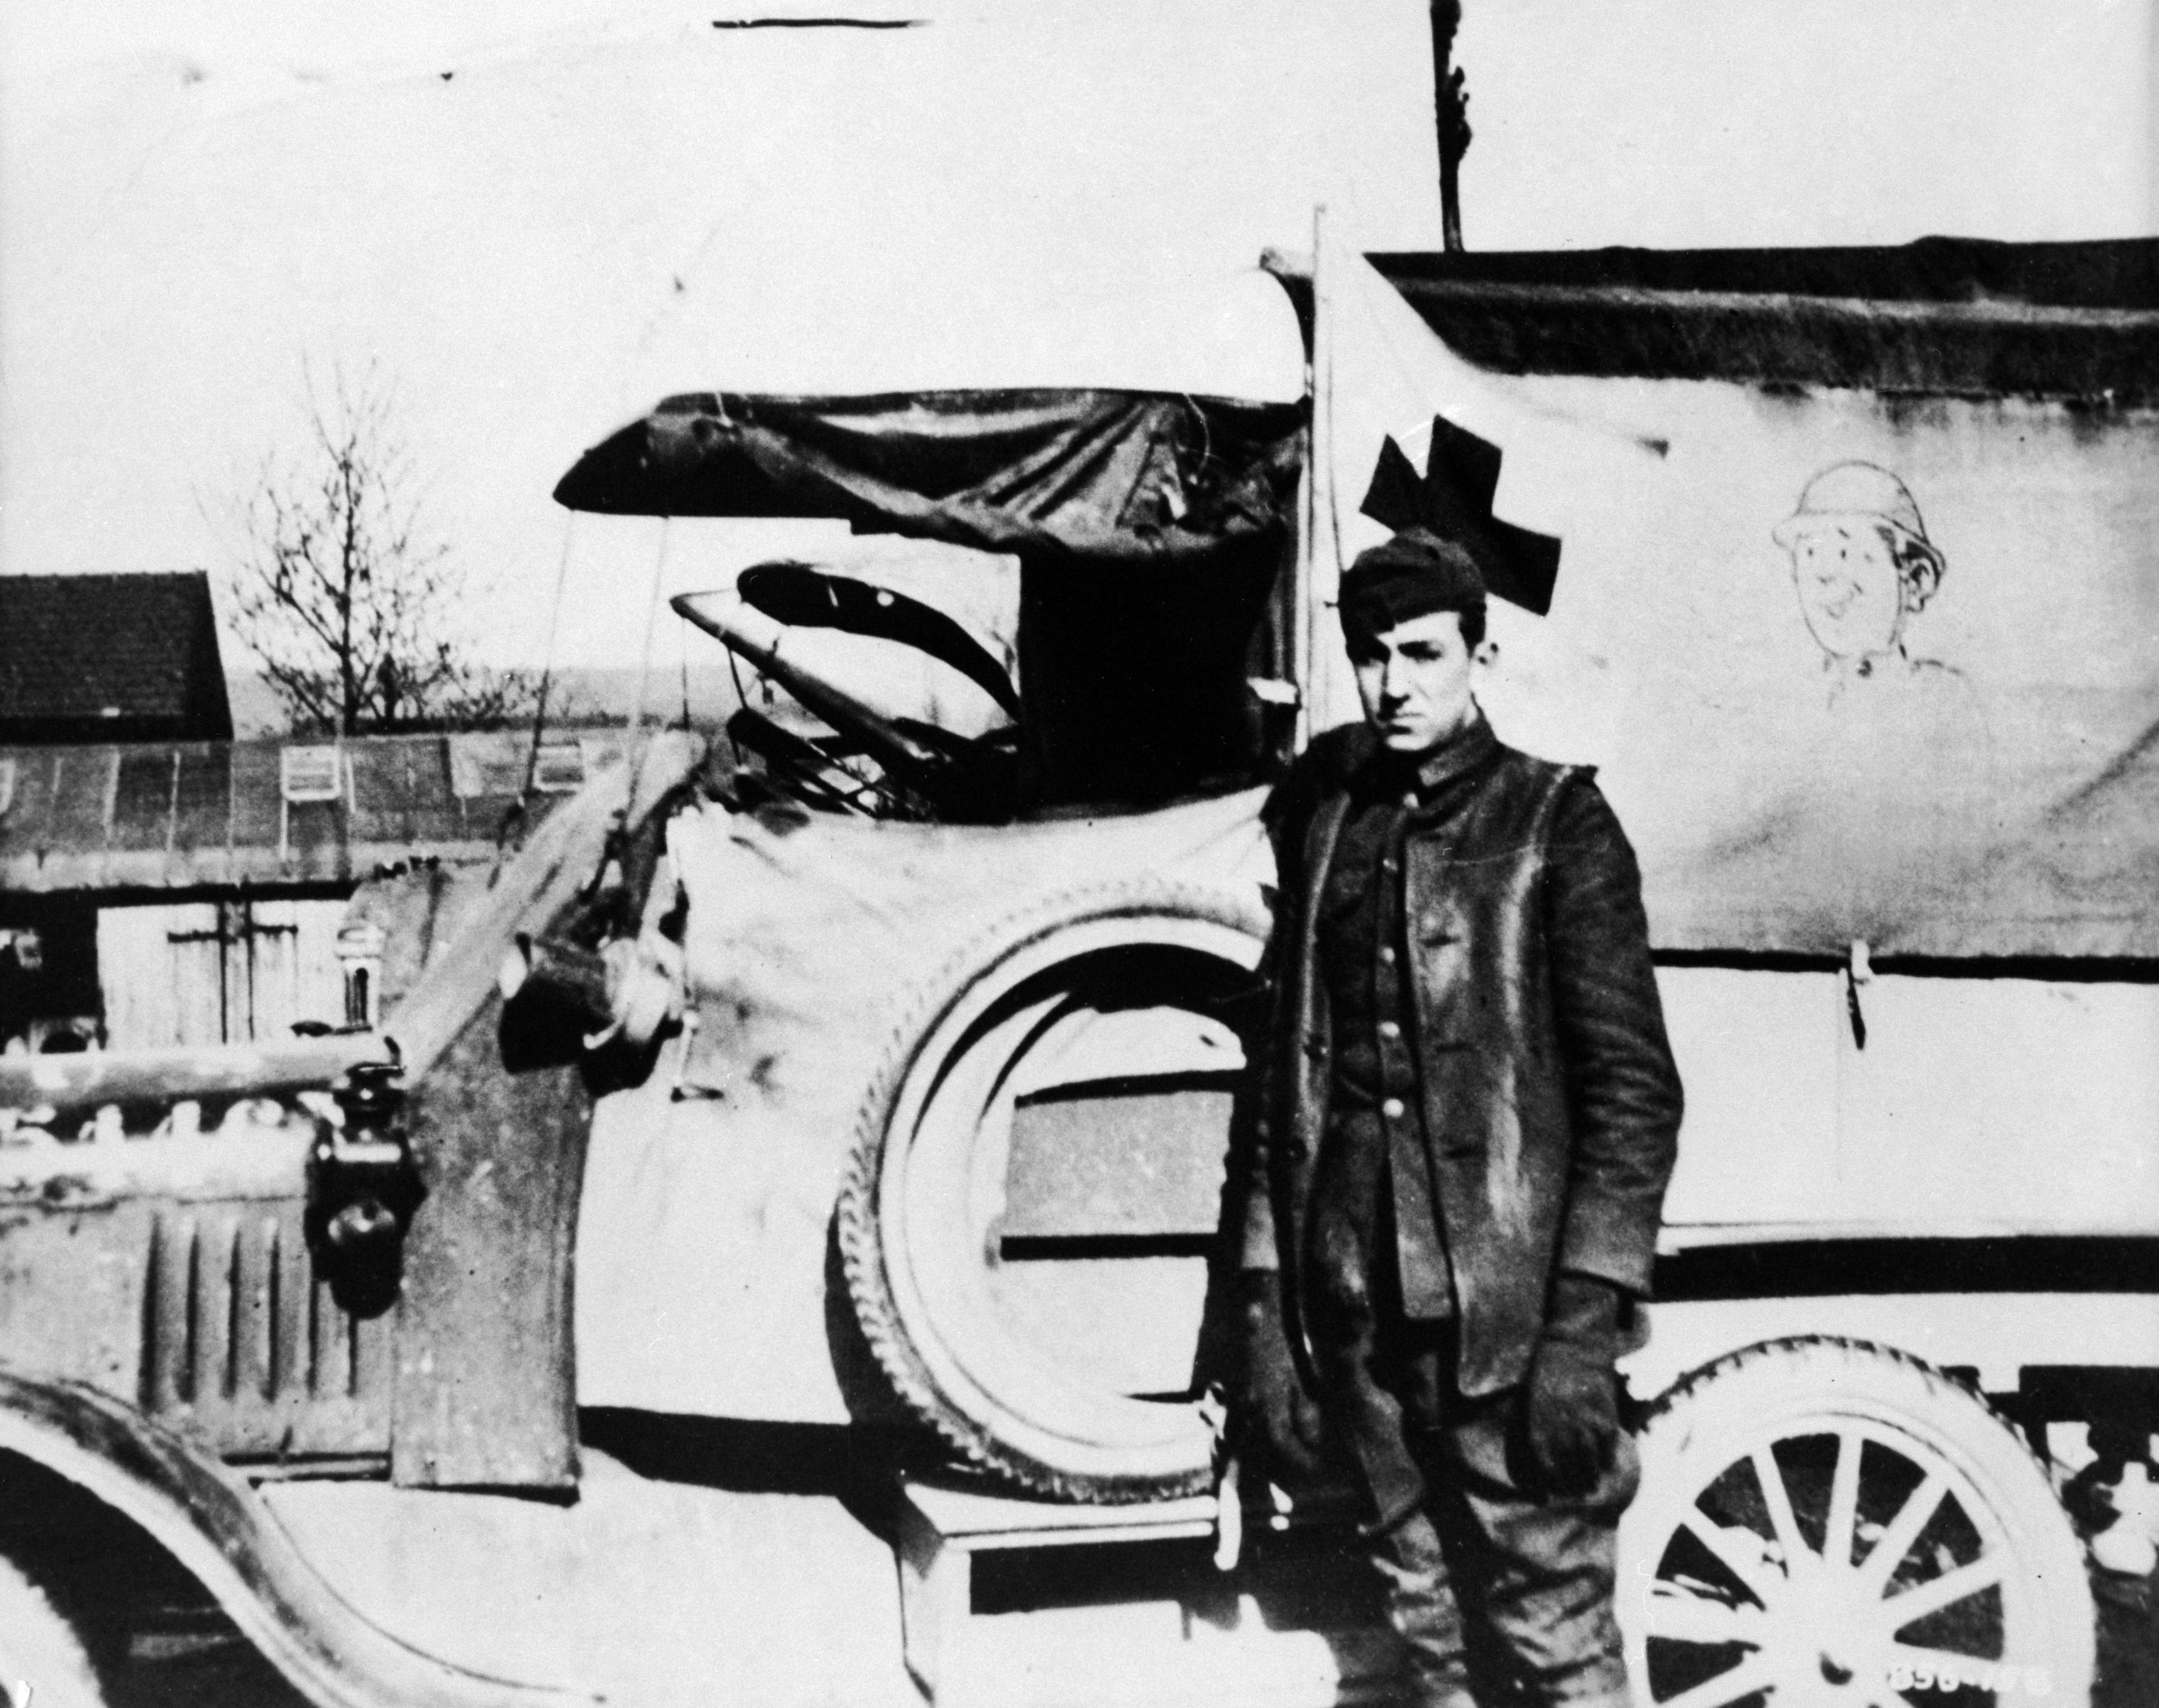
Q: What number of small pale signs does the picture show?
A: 2